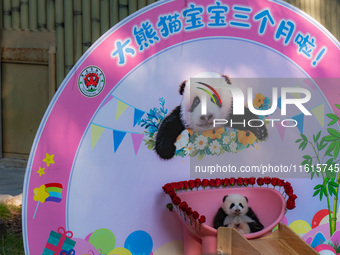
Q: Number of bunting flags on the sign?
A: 12